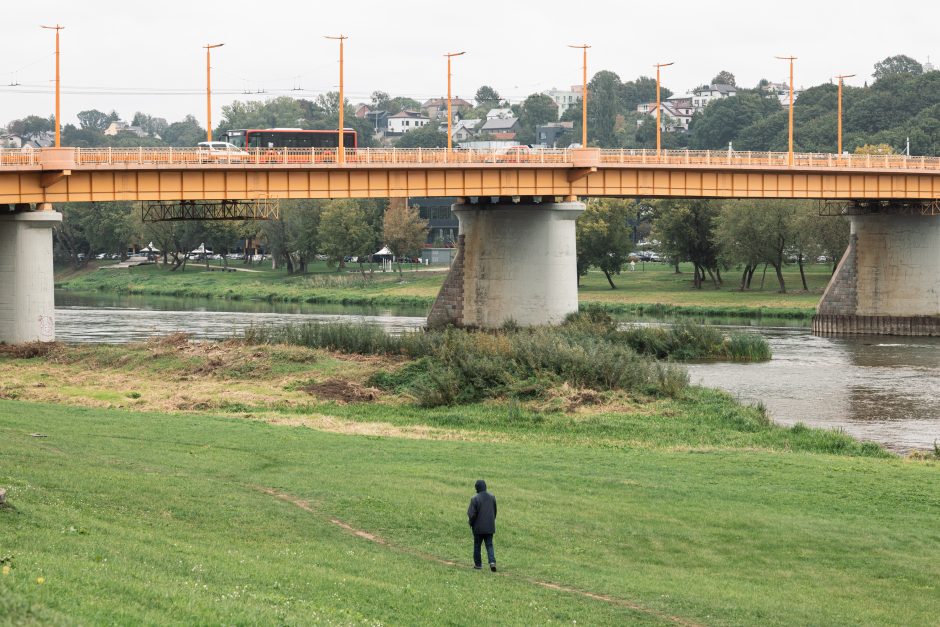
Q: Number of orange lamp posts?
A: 8